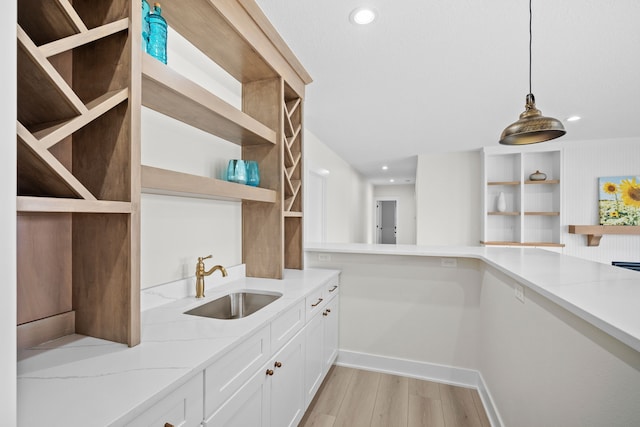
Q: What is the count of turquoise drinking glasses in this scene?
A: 2